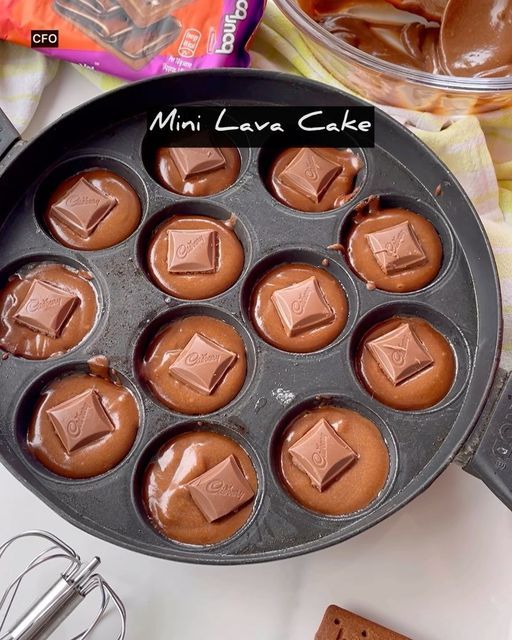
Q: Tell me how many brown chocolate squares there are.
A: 12